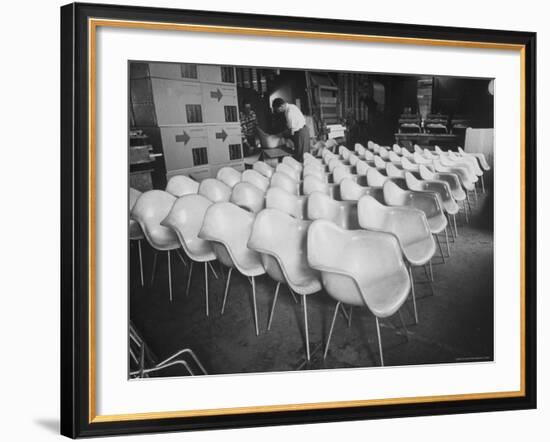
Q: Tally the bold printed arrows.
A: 3